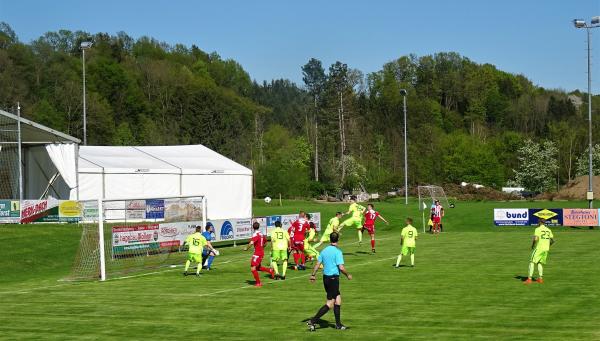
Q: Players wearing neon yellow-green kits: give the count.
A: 7